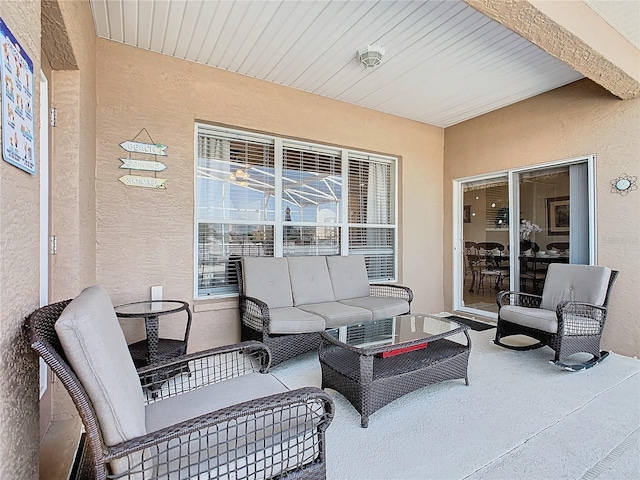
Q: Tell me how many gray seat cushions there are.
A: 5